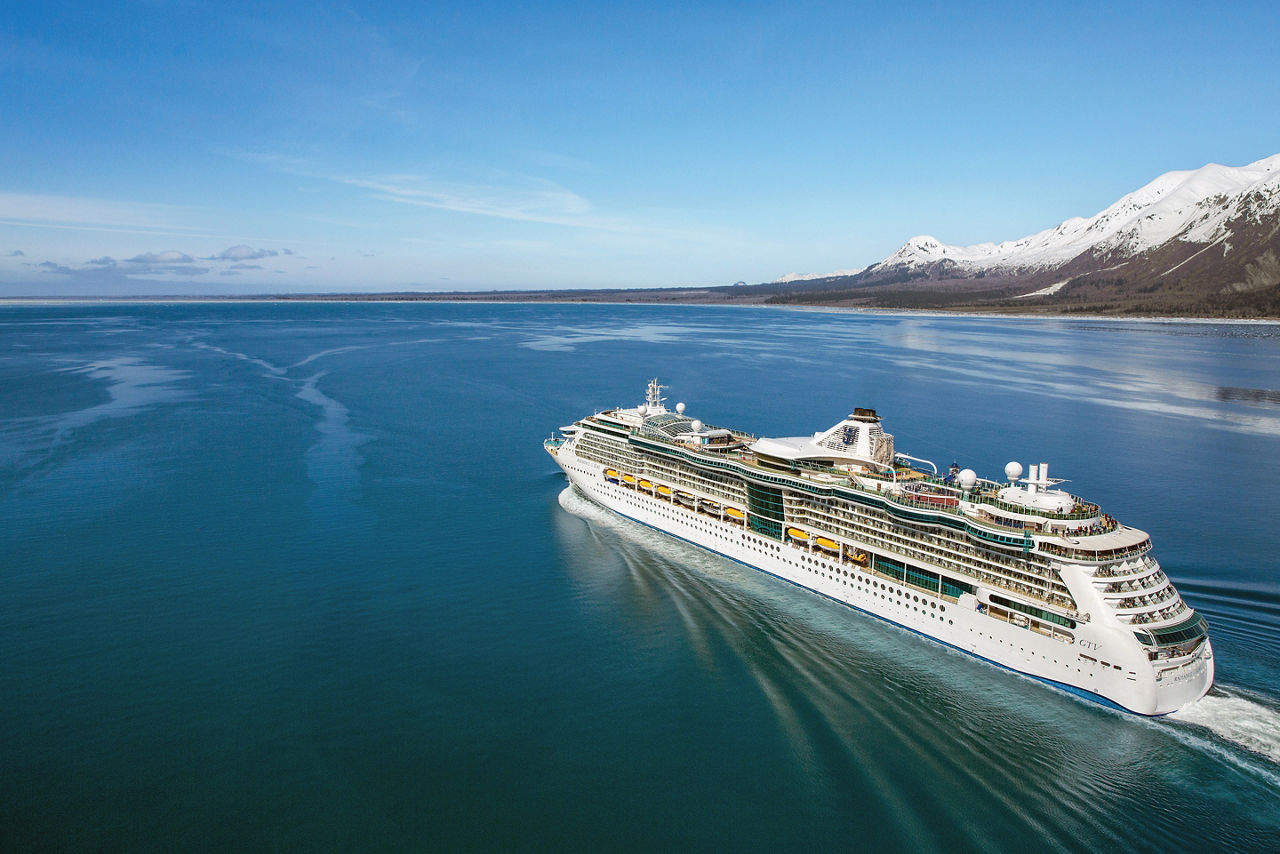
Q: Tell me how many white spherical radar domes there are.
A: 5